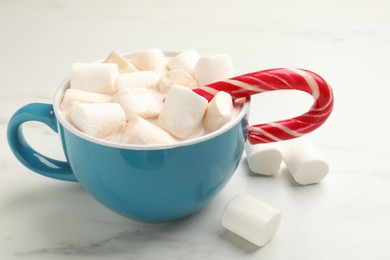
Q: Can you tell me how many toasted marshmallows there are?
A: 0